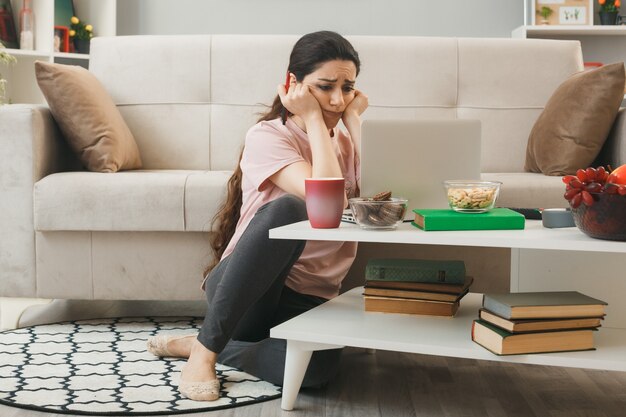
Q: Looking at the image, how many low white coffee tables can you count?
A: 1